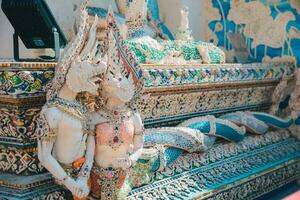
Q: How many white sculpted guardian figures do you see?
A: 2